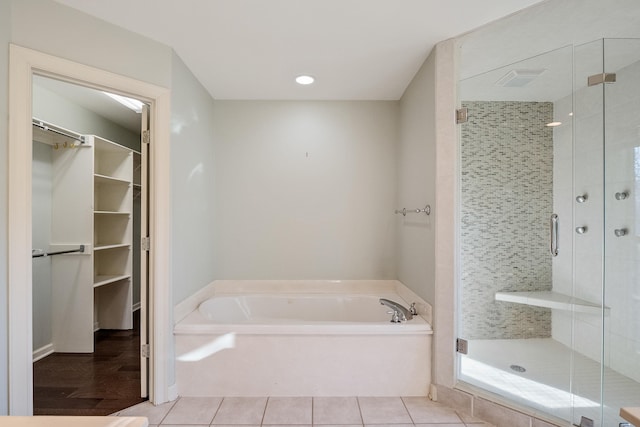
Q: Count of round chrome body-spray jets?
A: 4